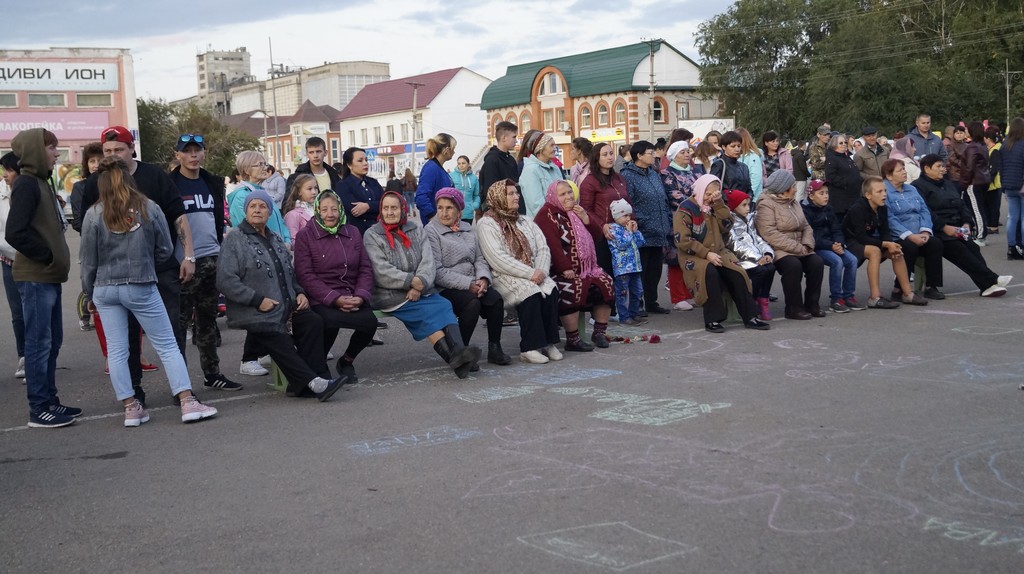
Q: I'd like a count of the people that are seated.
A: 13